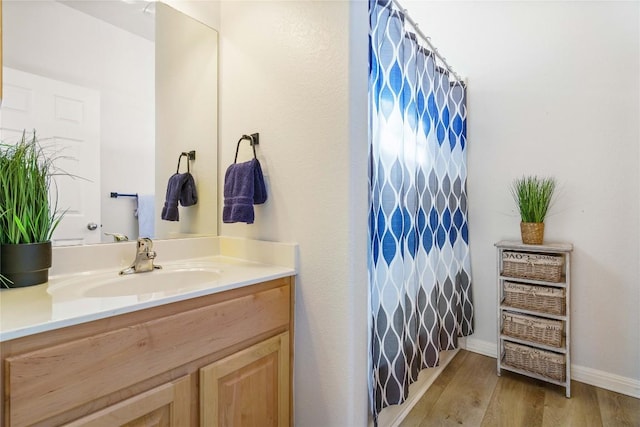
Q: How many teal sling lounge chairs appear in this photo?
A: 0